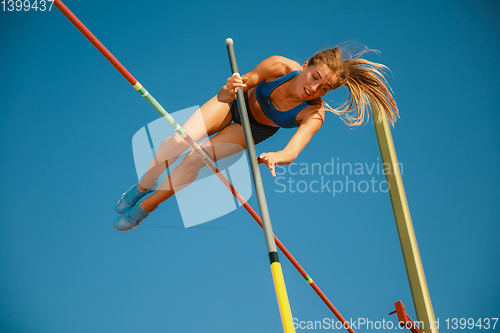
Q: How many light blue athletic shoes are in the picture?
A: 2